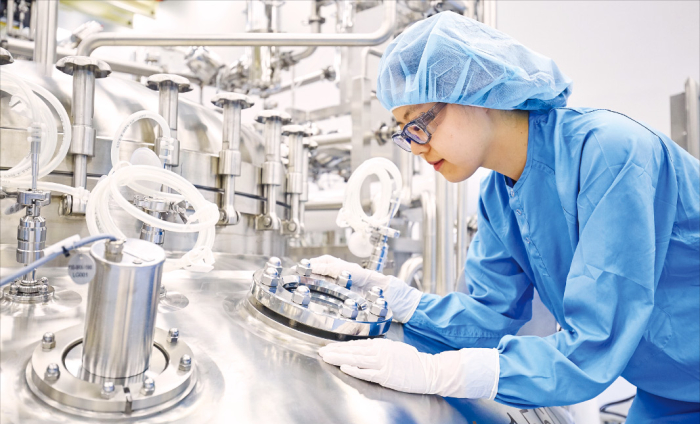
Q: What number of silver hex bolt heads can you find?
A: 14